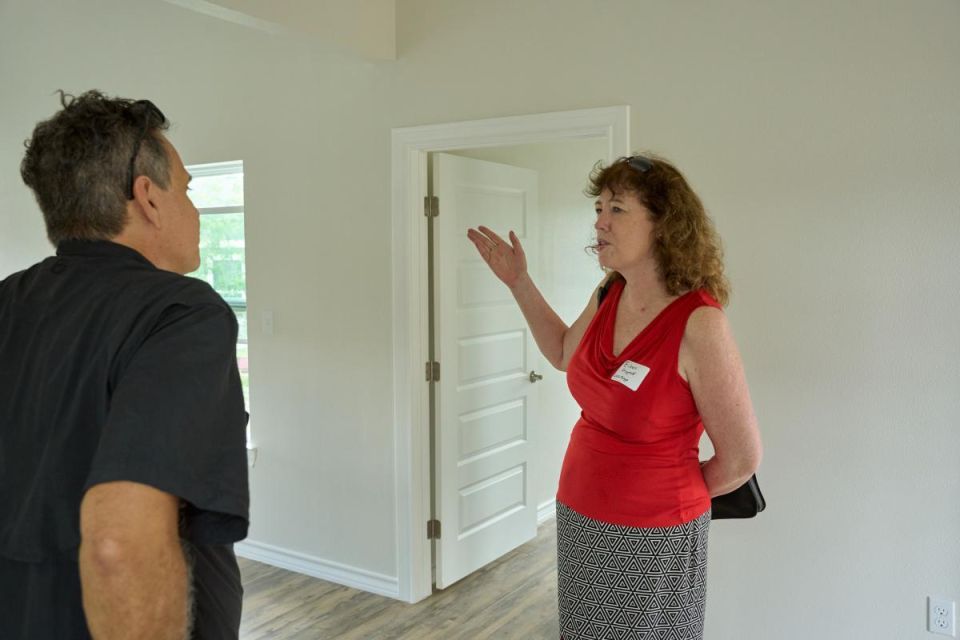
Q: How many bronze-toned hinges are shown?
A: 3